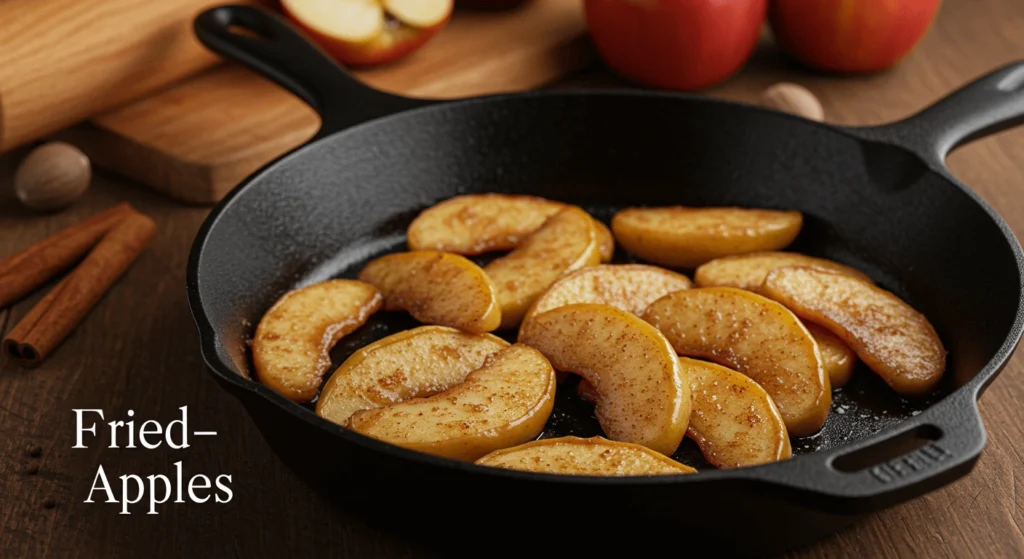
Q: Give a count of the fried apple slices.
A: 14